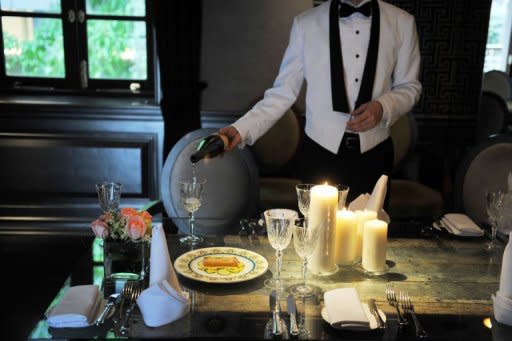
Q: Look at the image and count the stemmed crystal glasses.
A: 7